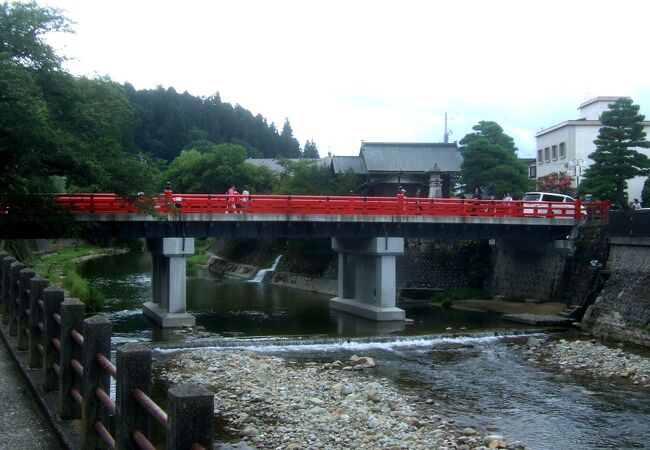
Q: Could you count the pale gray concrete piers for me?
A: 2